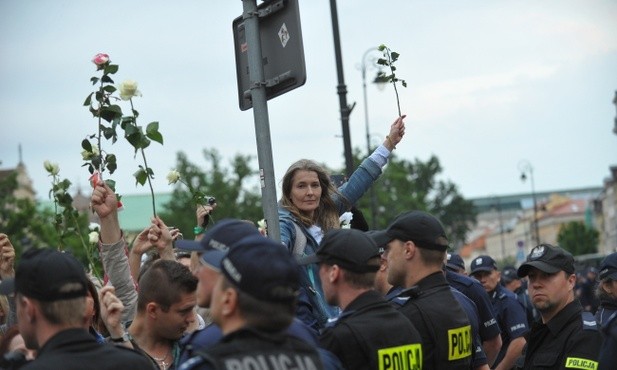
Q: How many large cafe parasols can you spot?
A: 0